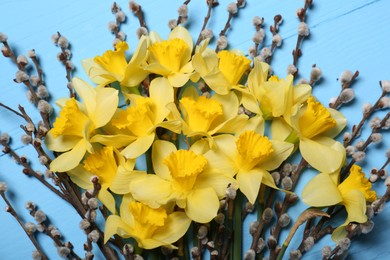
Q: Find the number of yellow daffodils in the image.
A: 13